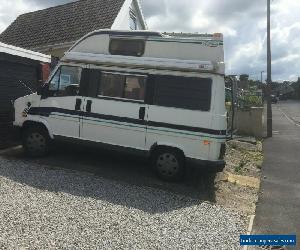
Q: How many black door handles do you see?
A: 3